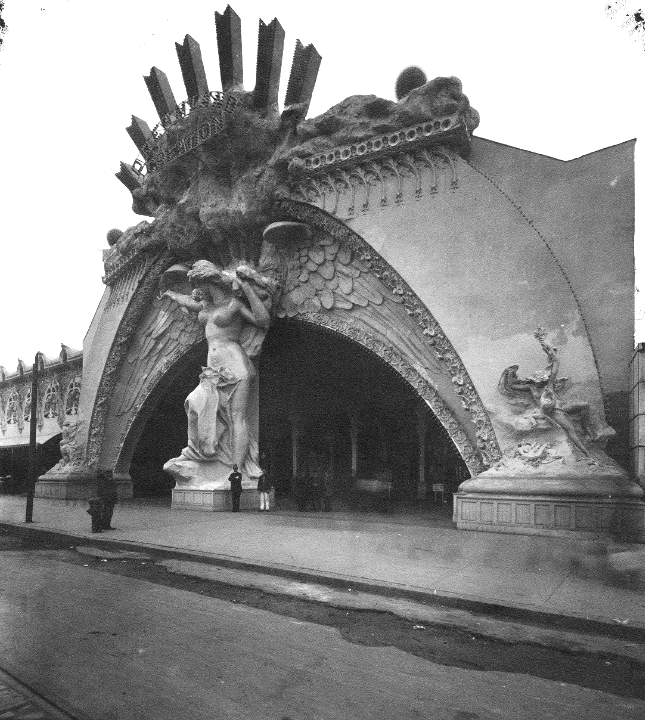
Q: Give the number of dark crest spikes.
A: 7